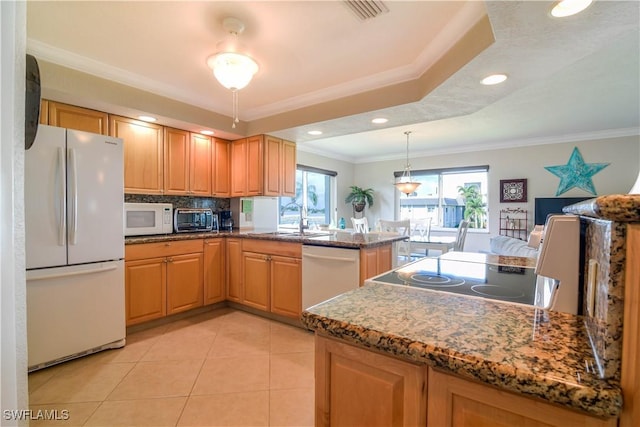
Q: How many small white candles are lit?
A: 0